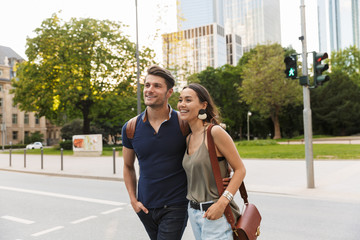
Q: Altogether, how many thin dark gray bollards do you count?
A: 5